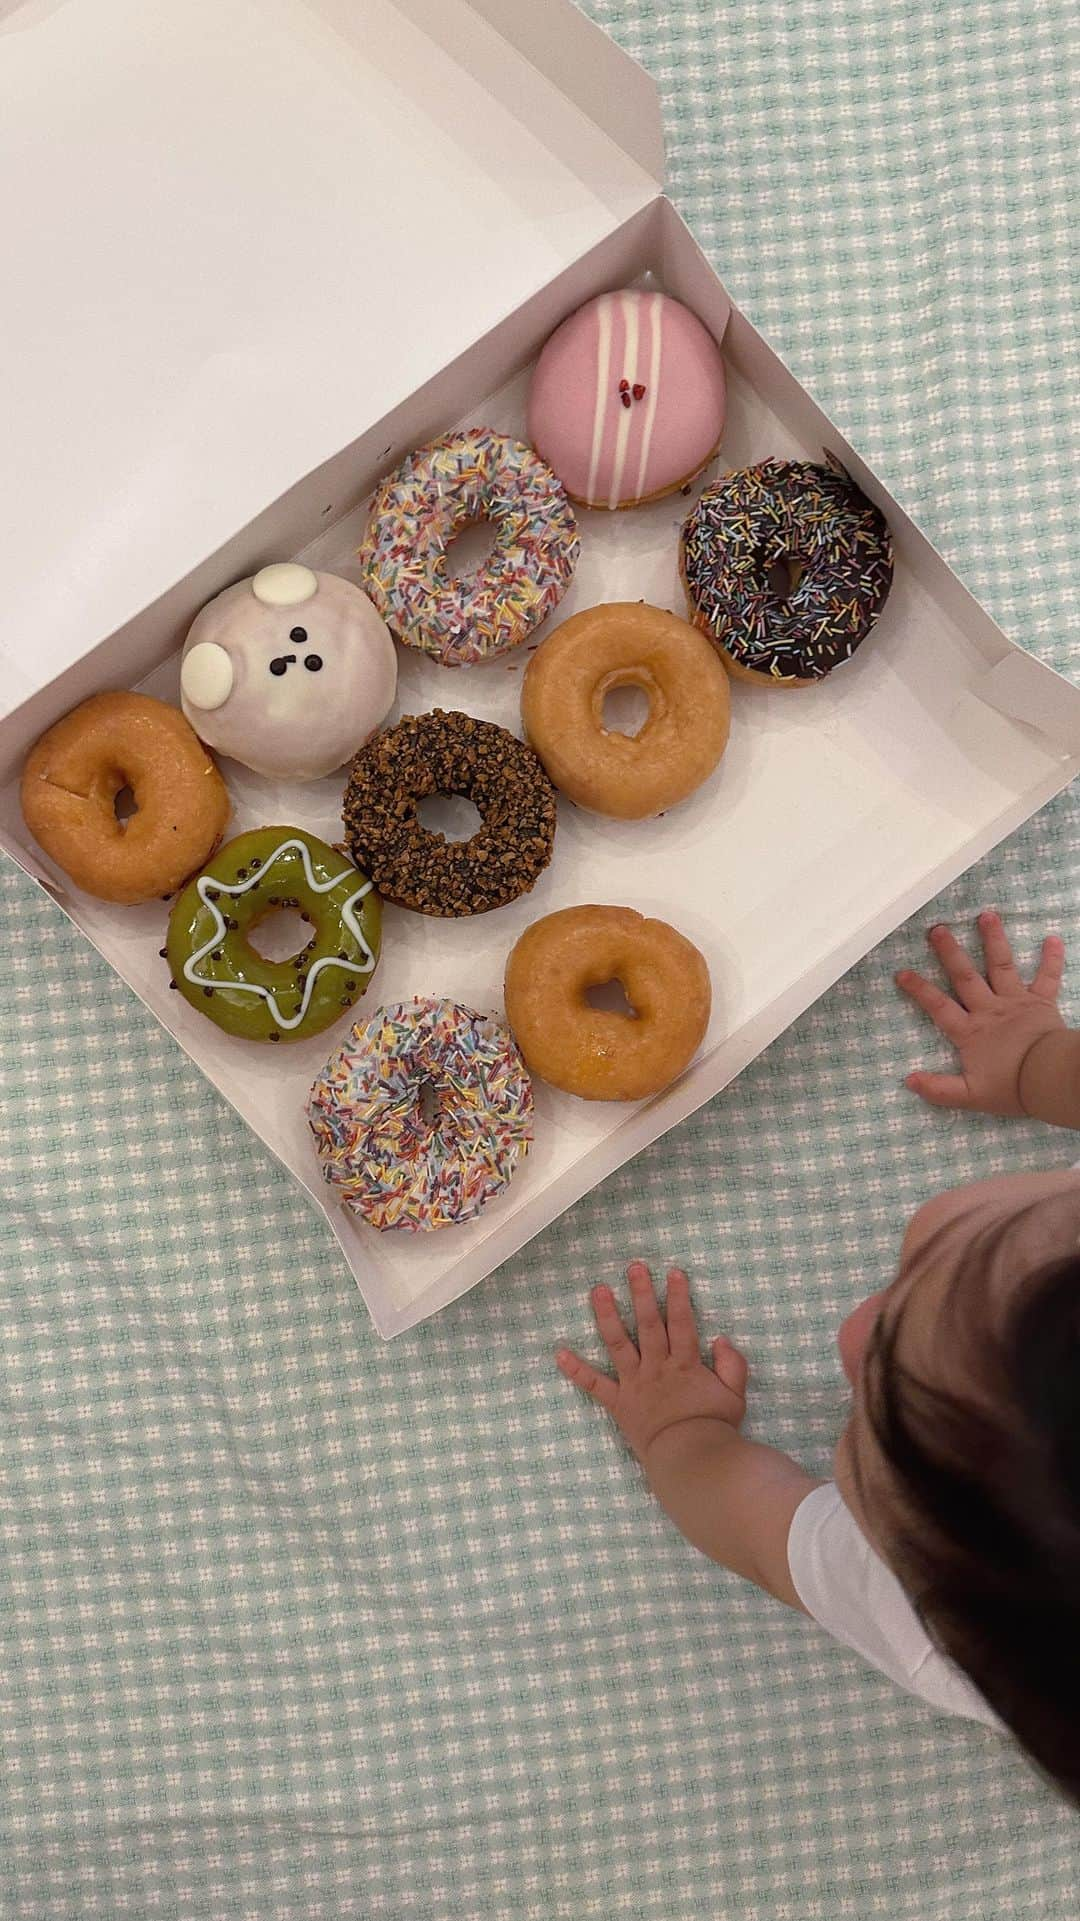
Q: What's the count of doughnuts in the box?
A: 10